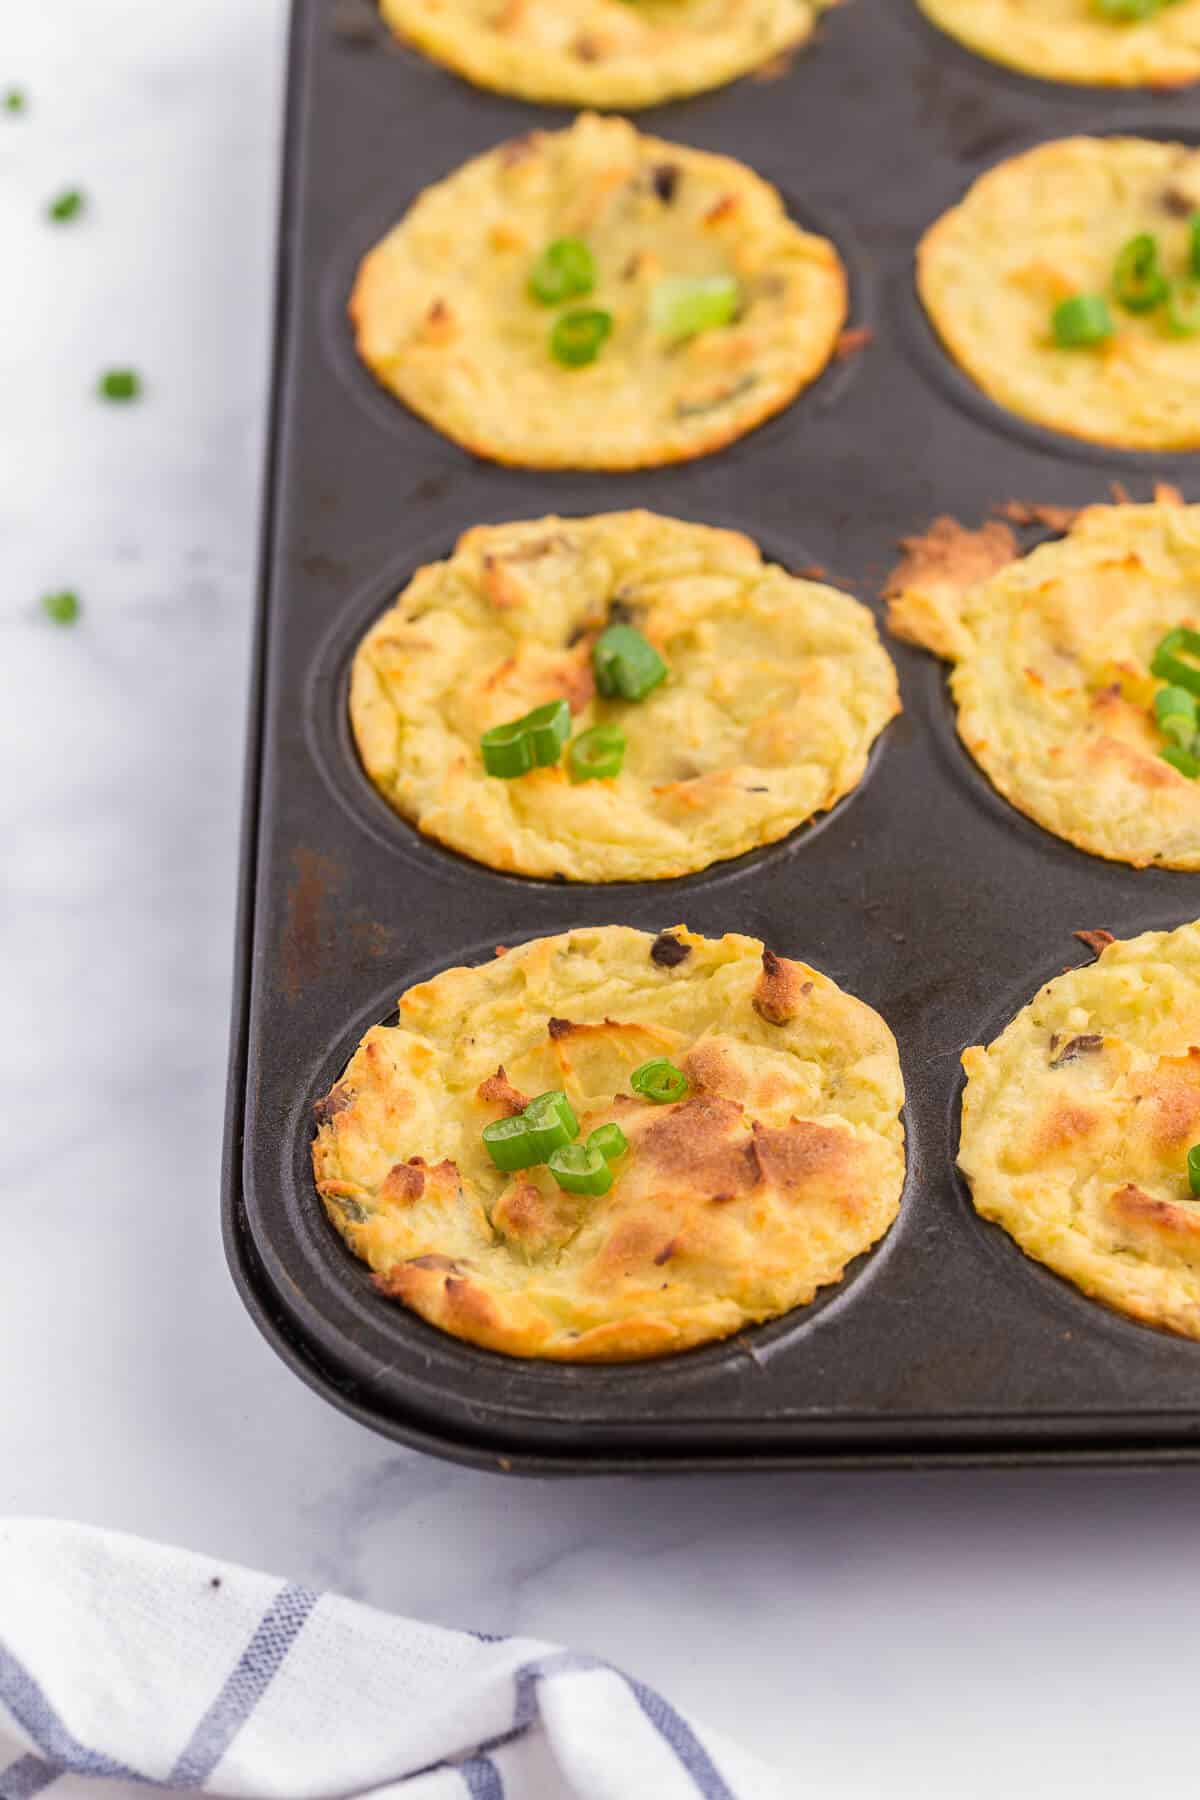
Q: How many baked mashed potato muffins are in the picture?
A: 8